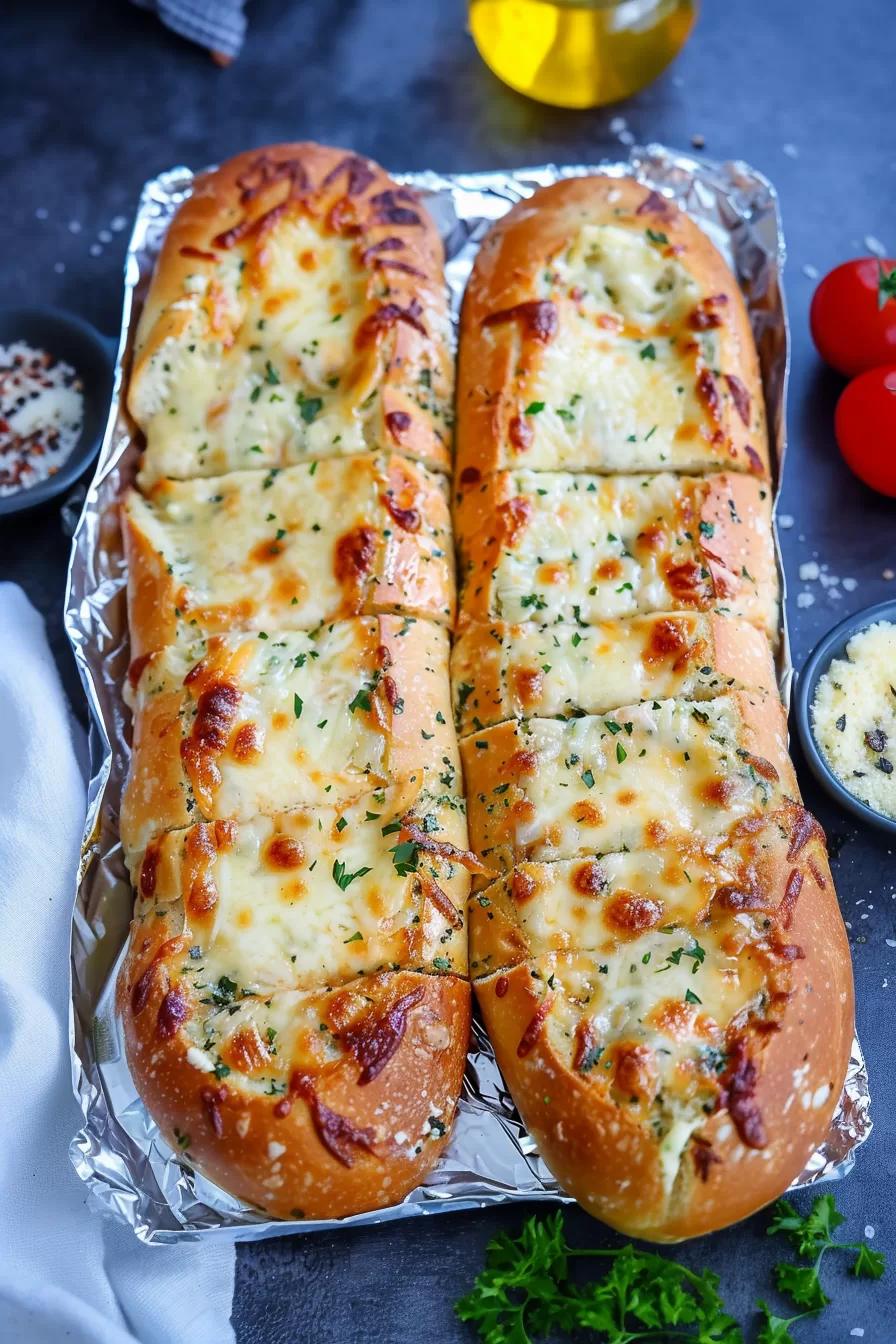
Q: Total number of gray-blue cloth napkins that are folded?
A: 1